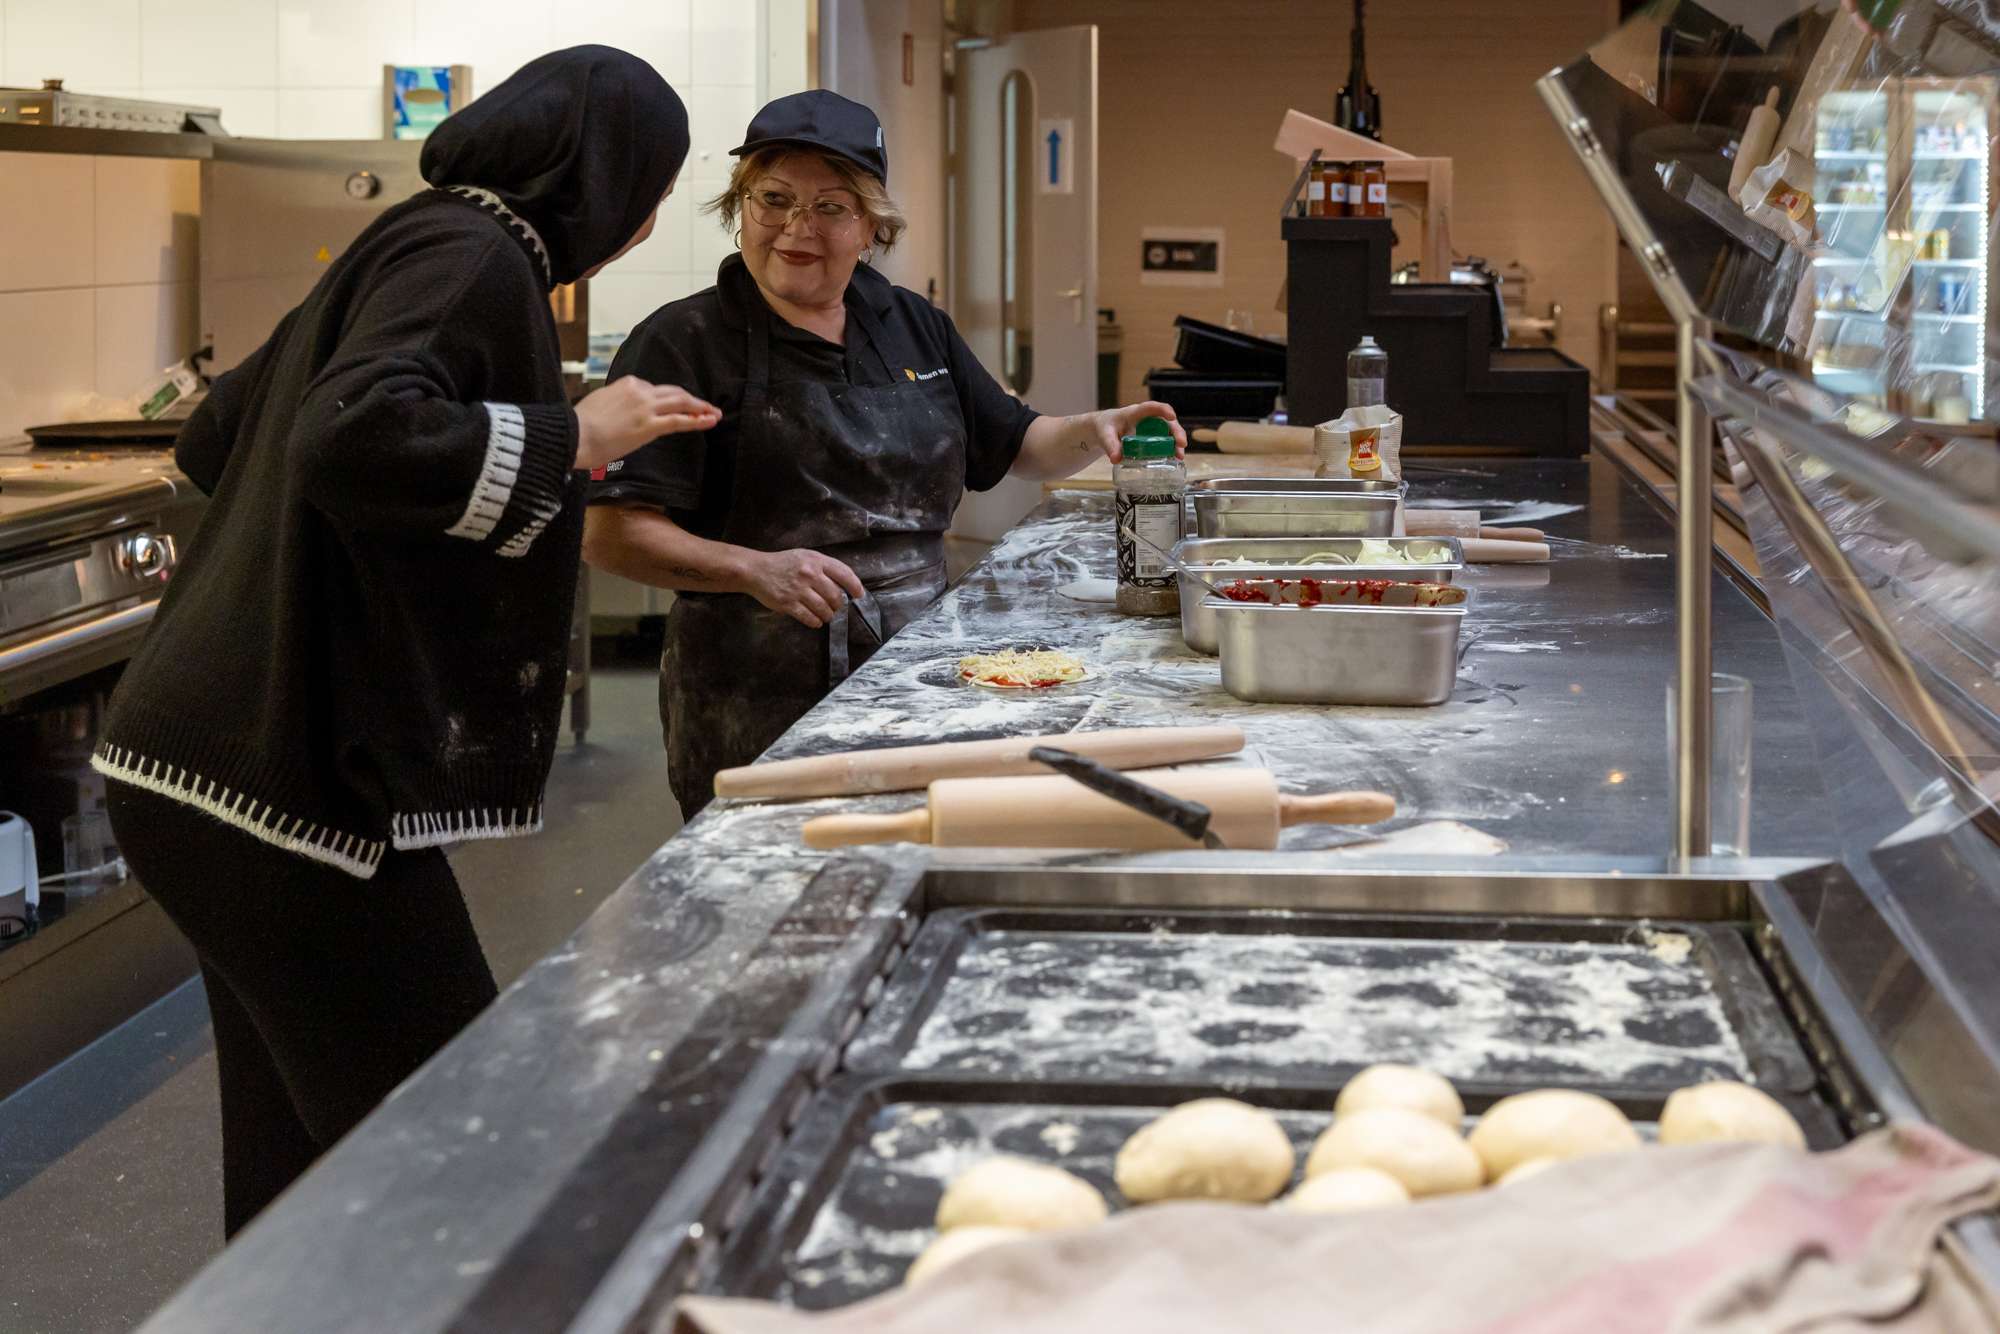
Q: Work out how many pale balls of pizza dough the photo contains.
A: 9